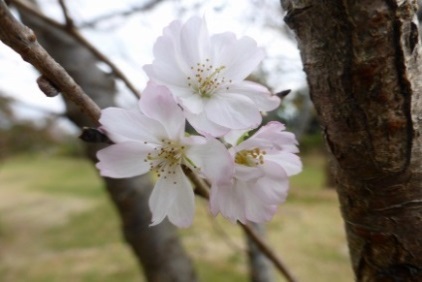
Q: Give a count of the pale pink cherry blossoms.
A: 3